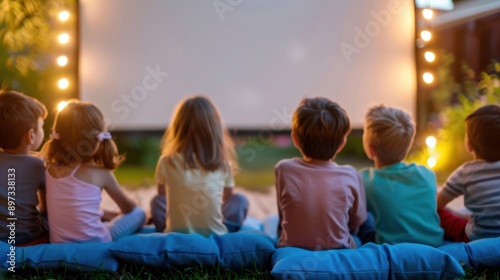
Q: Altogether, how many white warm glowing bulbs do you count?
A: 11